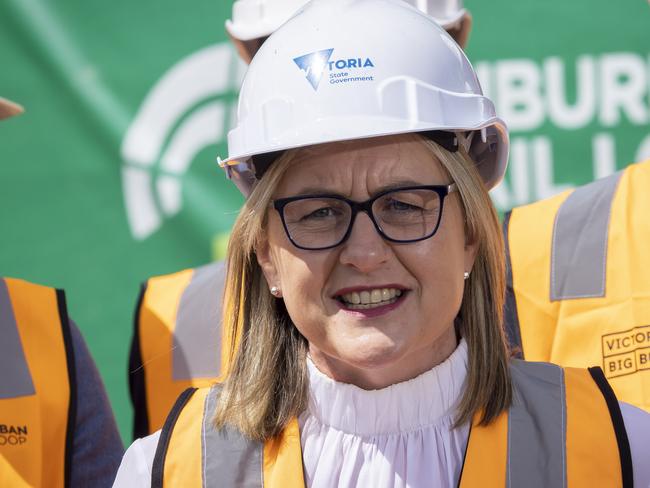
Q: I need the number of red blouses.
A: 0